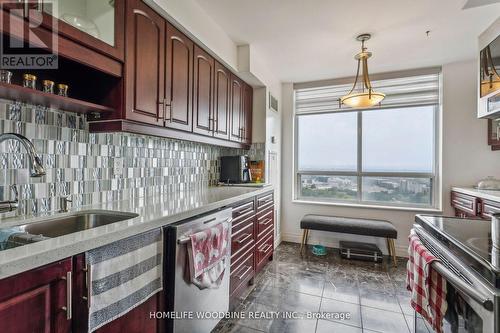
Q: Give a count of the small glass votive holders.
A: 4